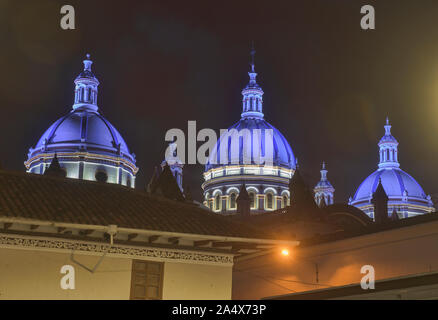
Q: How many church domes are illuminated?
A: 3